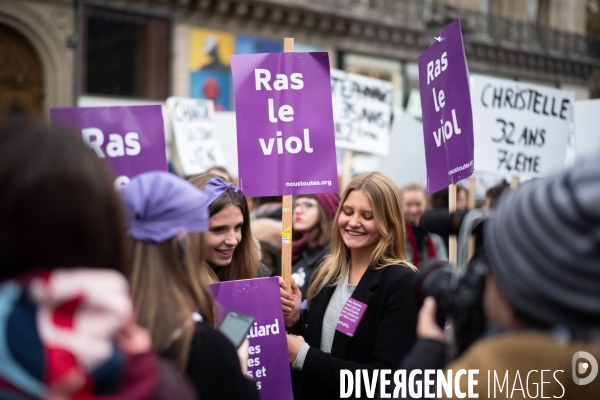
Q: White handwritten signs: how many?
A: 3